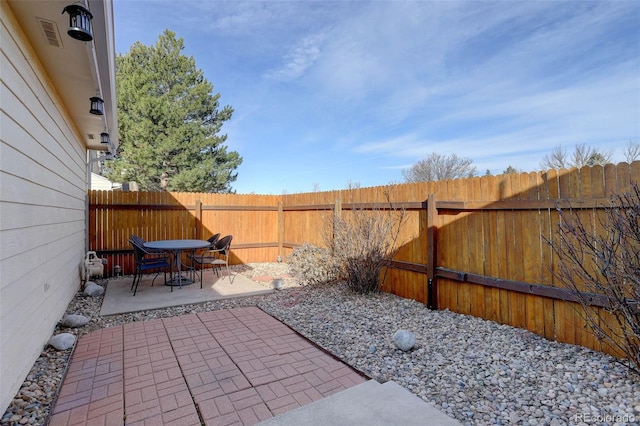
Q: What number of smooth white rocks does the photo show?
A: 4